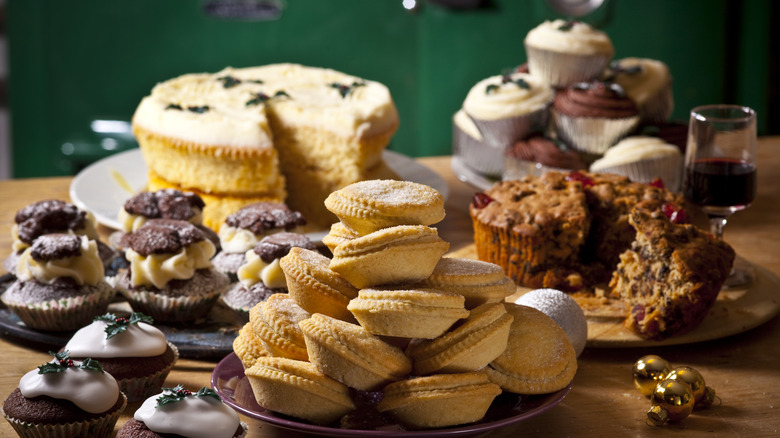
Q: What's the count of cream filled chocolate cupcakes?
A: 6